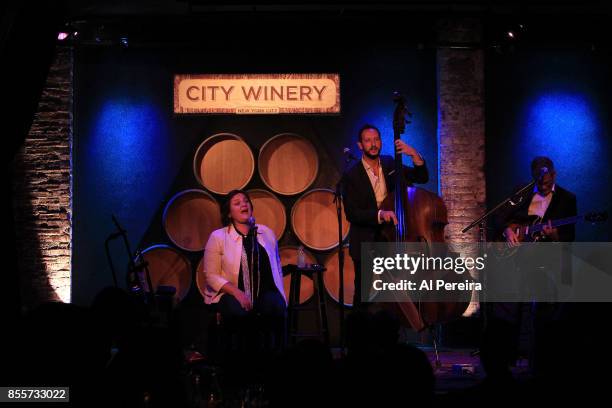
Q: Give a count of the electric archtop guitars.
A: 1